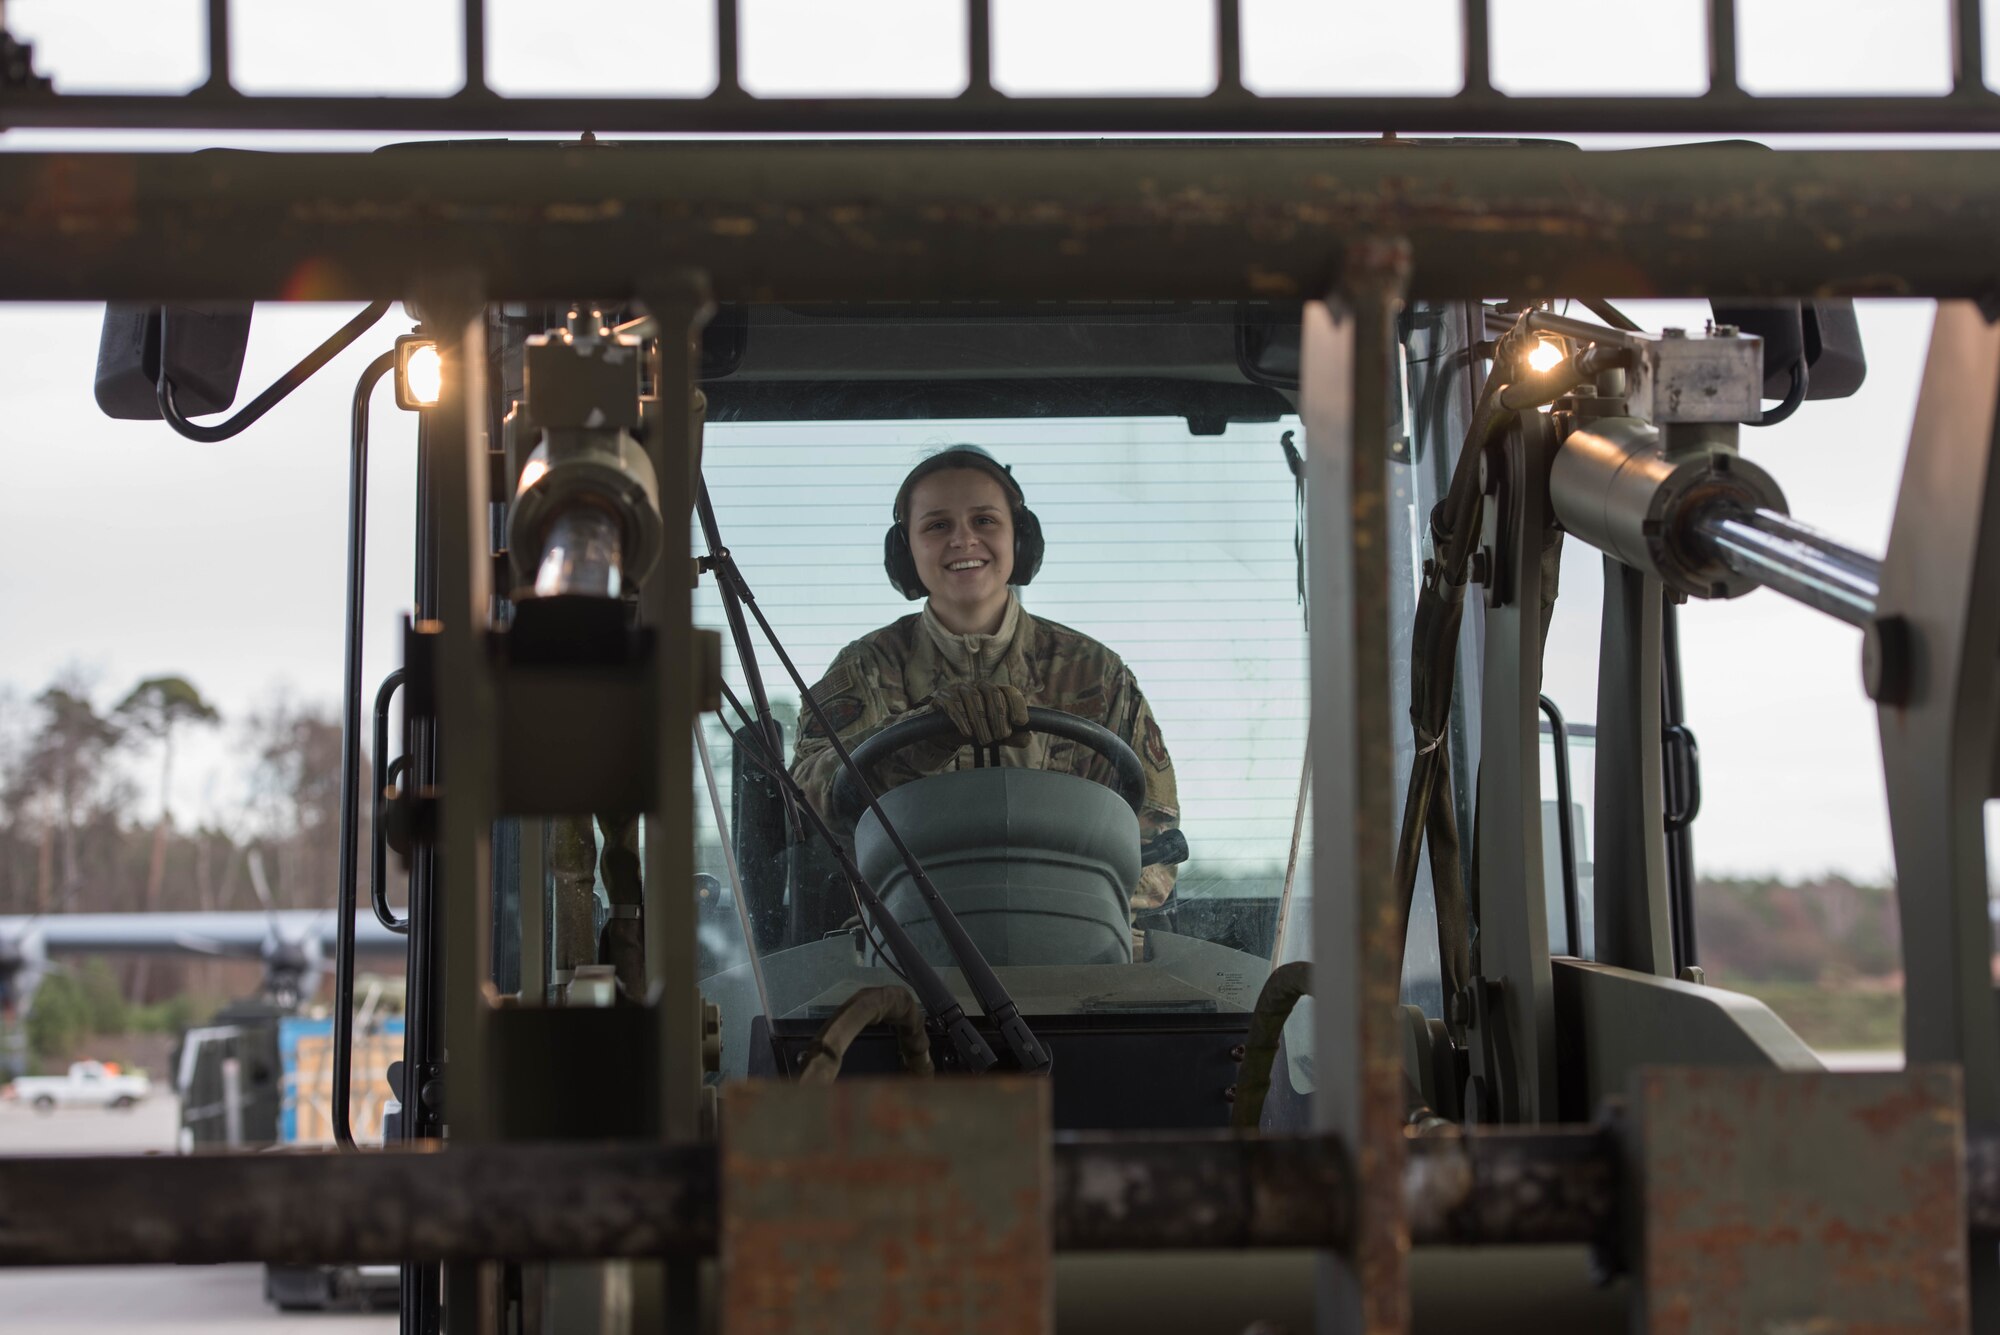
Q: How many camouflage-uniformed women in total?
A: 1